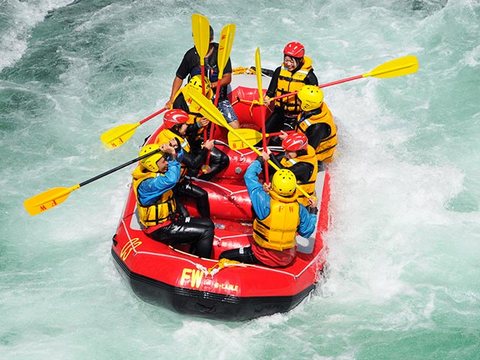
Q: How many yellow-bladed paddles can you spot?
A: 8